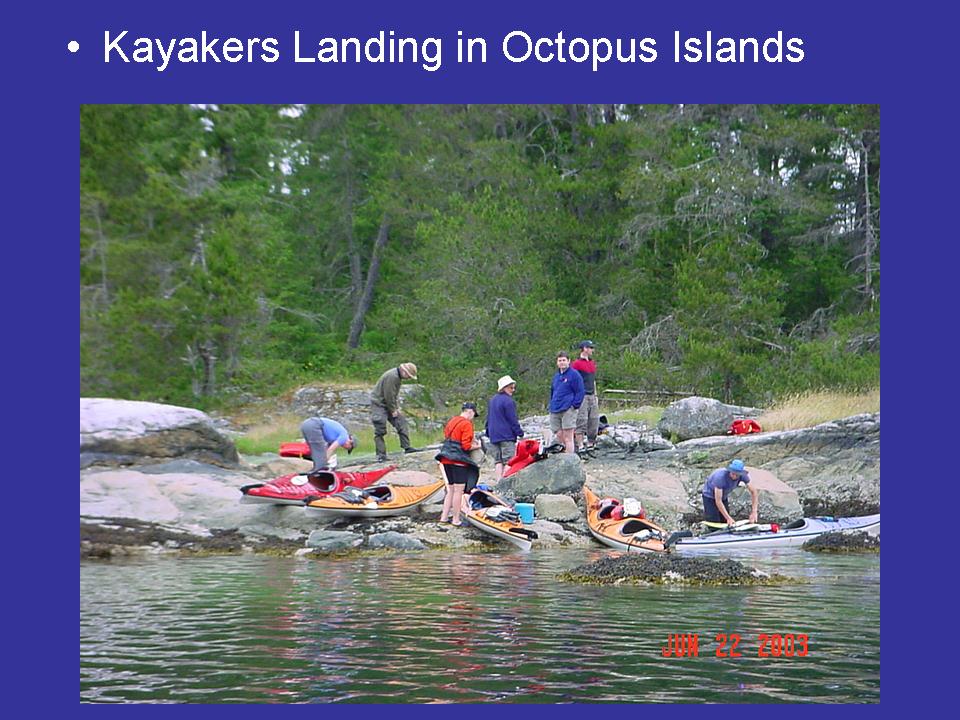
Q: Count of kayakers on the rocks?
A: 7